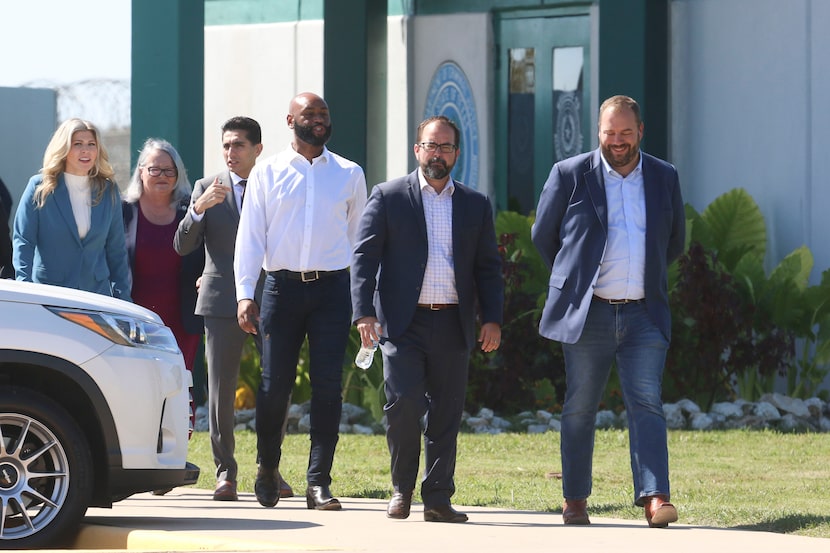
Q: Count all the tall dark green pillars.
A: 3